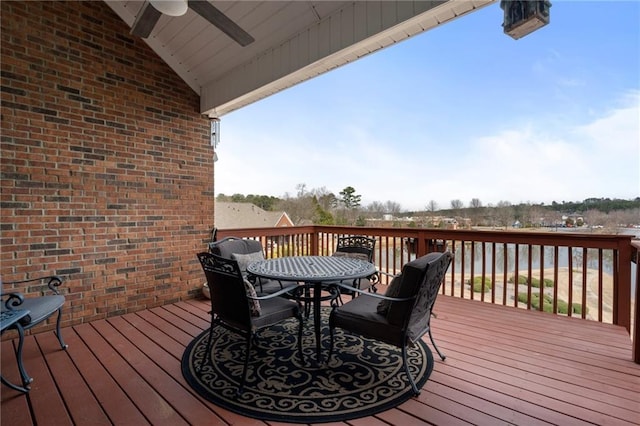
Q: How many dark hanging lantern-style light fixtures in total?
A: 1